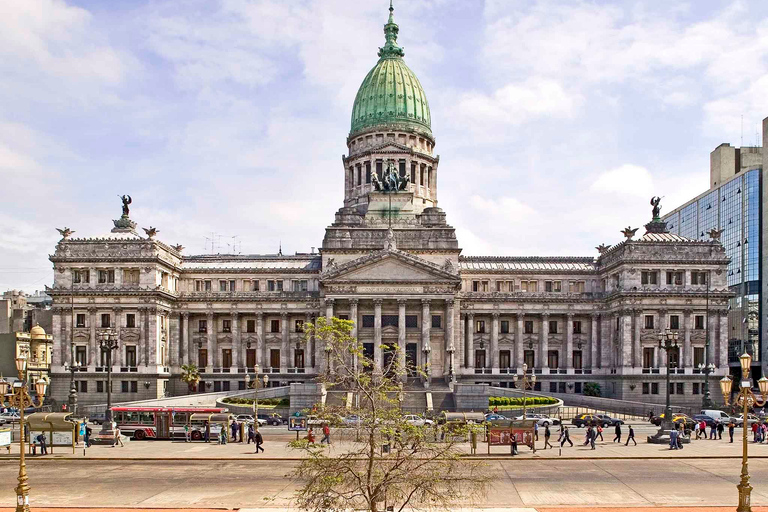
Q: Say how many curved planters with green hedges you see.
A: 2